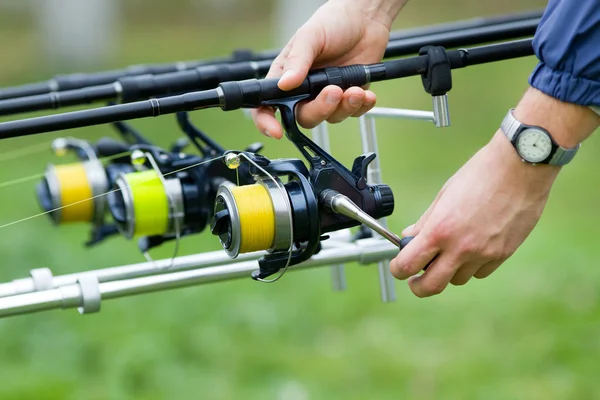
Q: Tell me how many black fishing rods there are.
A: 3